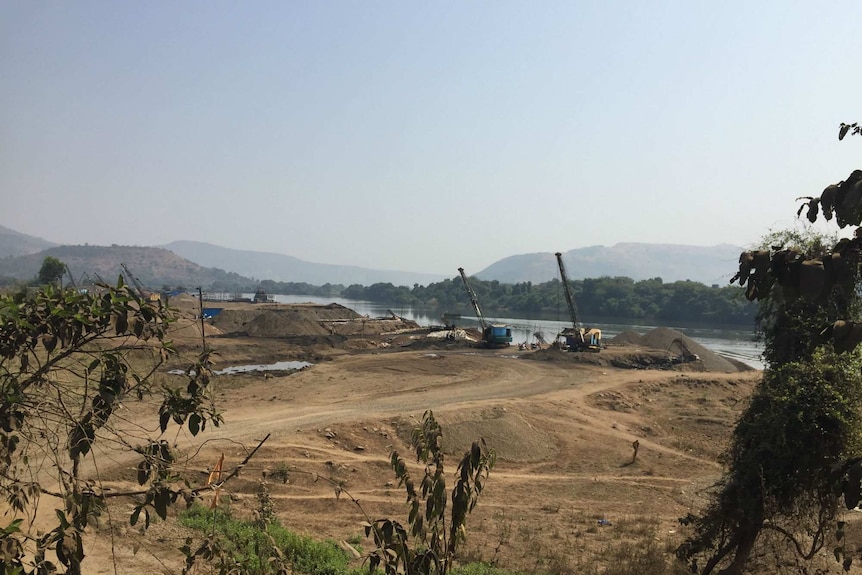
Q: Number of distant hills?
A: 4